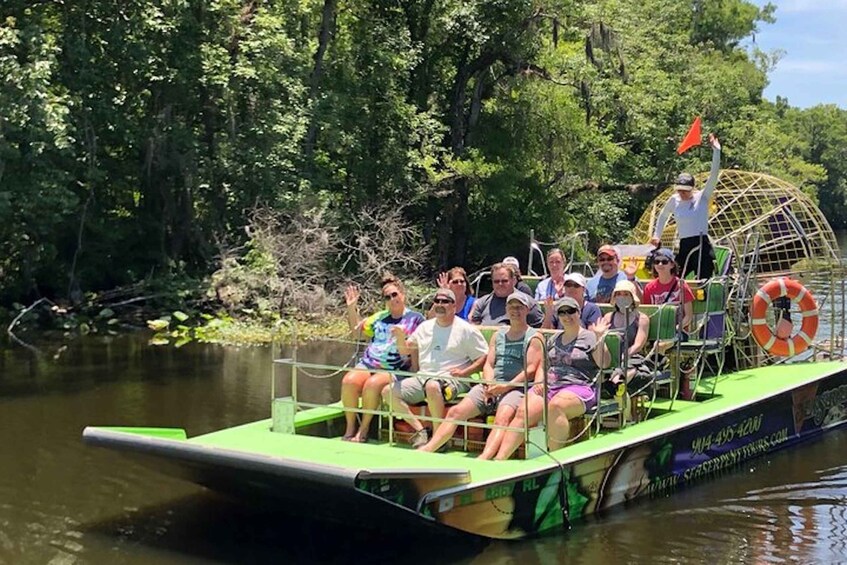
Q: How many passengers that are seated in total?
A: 12